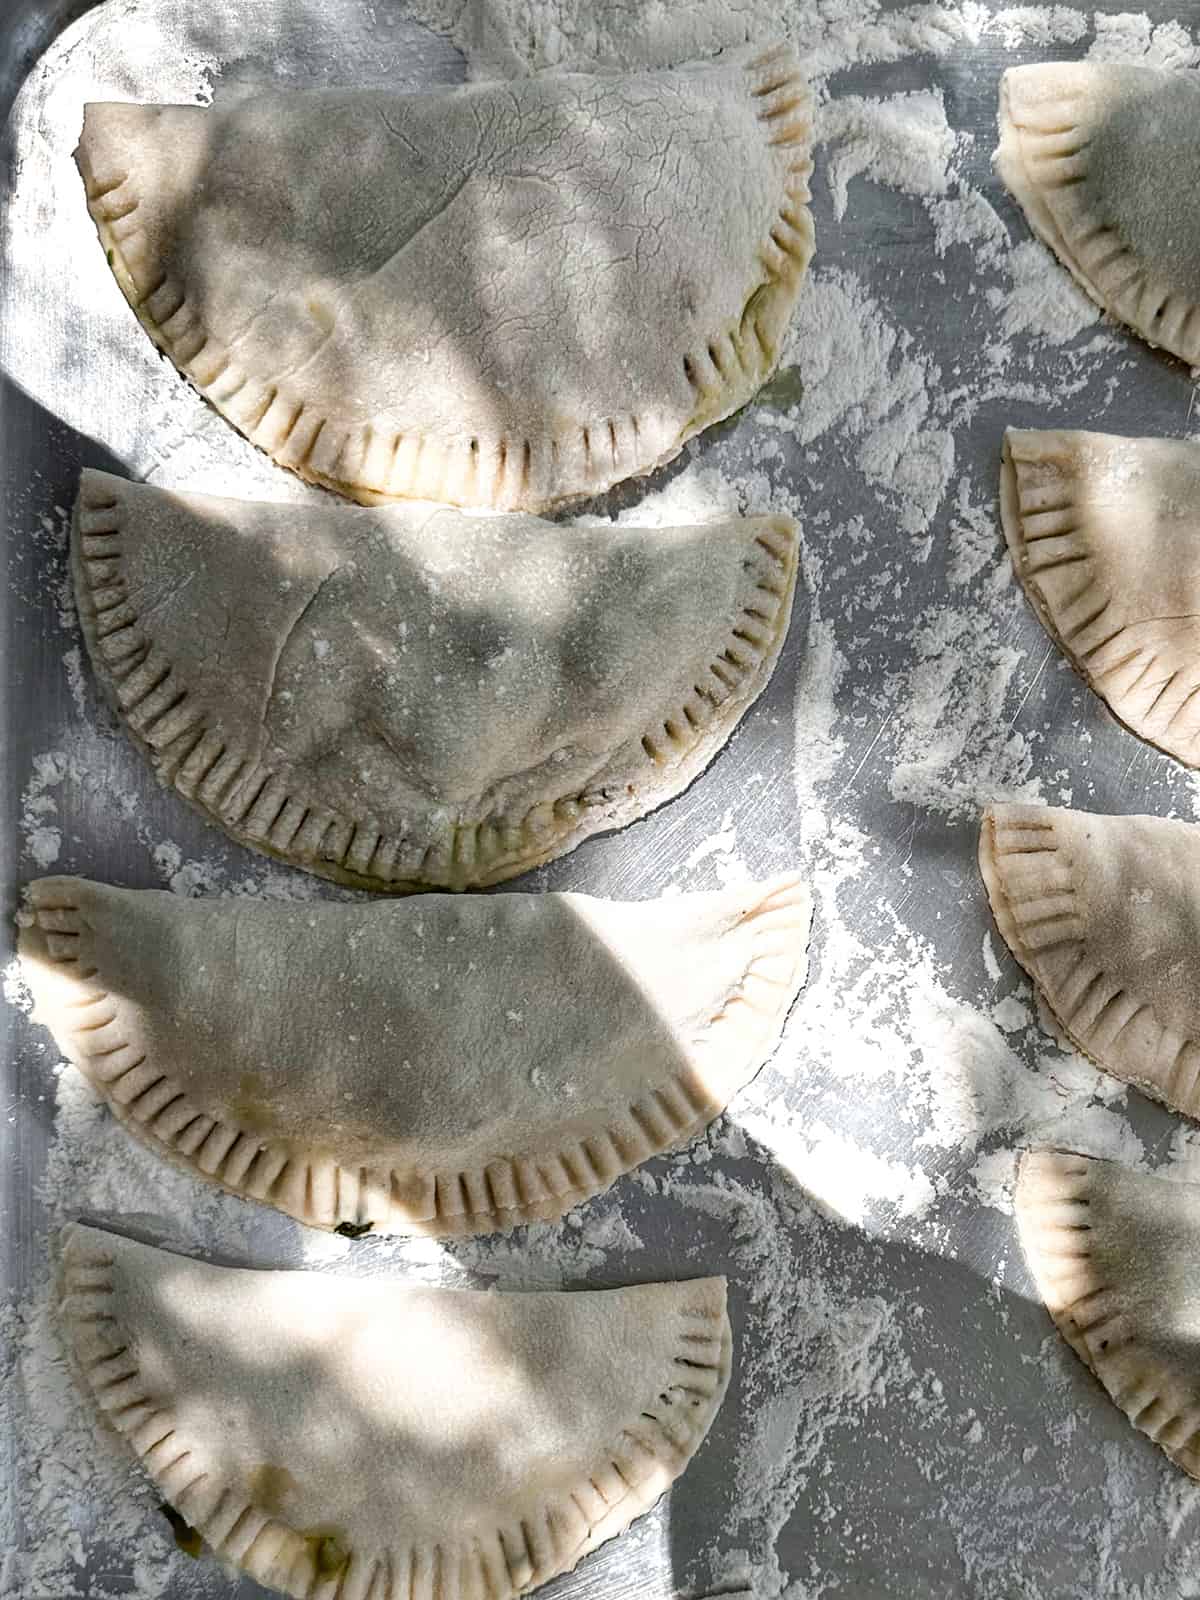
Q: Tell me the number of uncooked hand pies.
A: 8